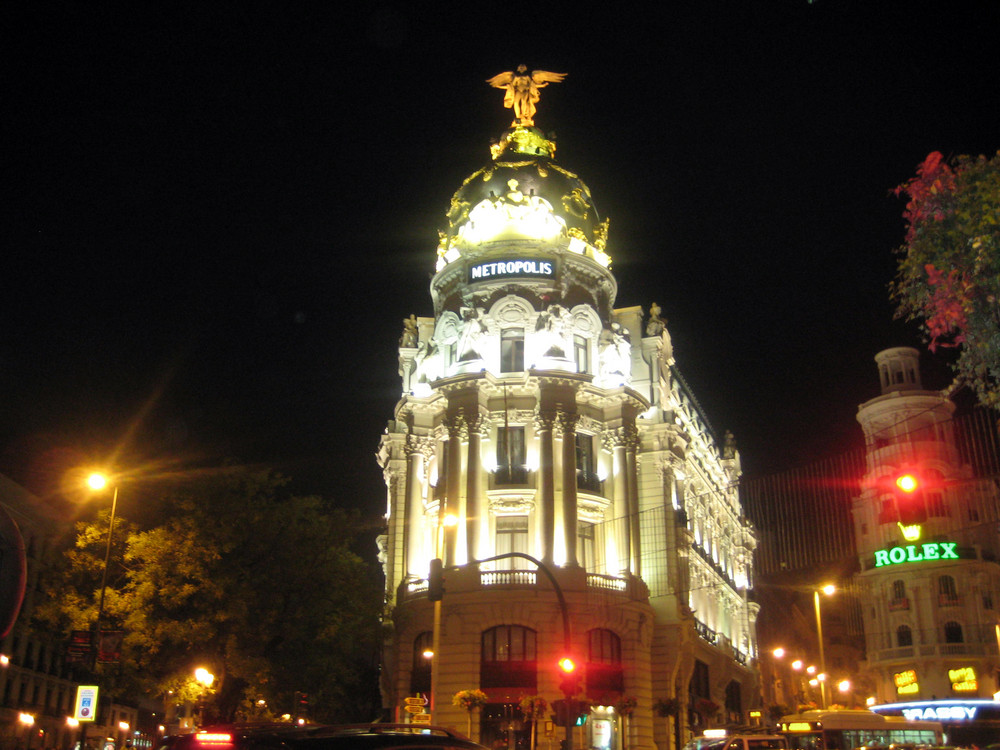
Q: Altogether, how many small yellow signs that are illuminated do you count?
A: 2